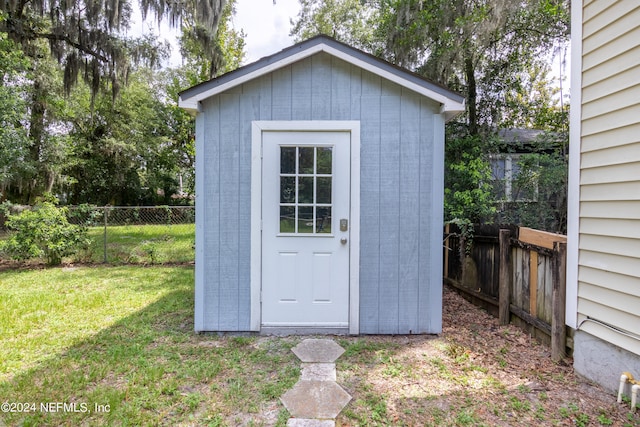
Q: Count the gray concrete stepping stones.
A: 4